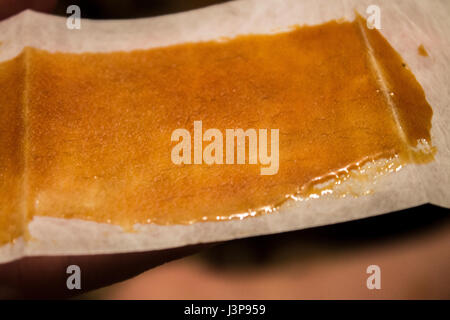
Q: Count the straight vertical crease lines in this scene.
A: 2